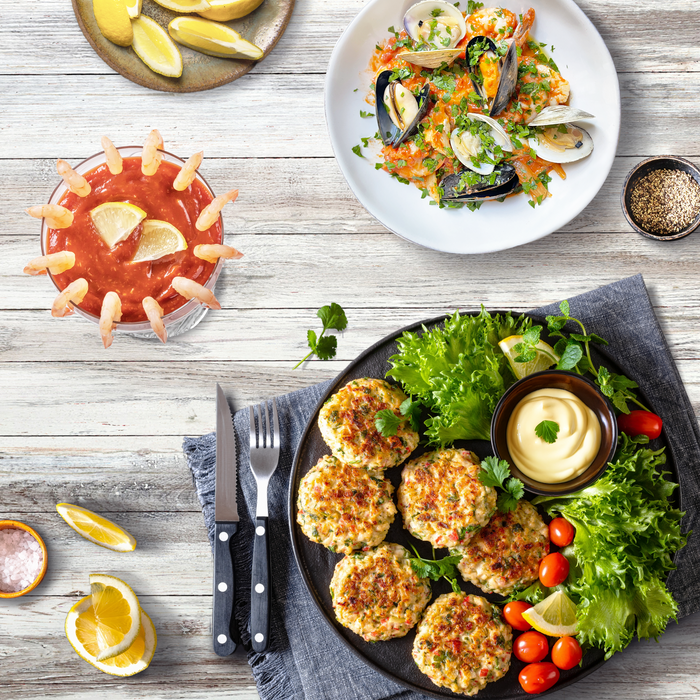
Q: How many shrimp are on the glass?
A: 12